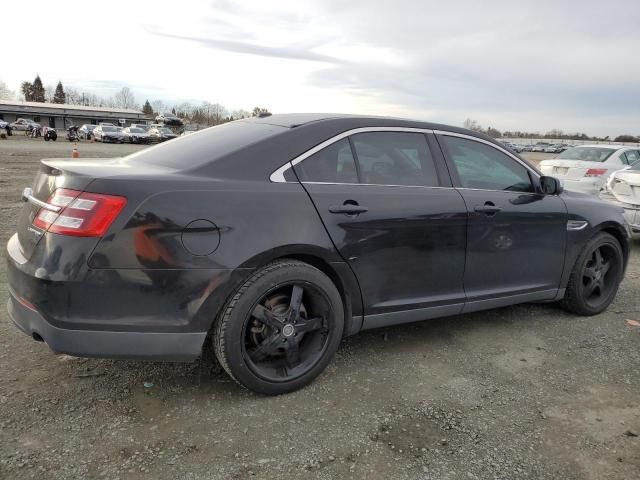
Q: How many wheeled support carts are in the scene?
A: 0